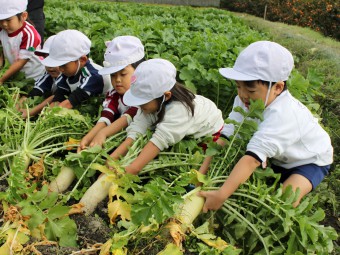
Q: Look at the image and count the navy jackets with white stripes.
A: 2